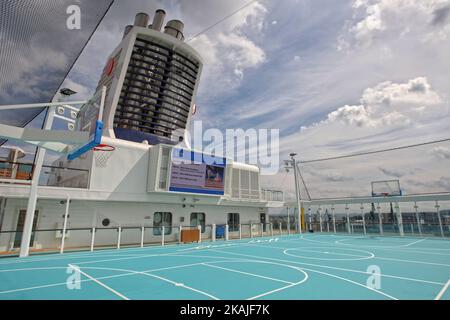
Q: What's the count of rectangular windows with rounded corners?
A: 3